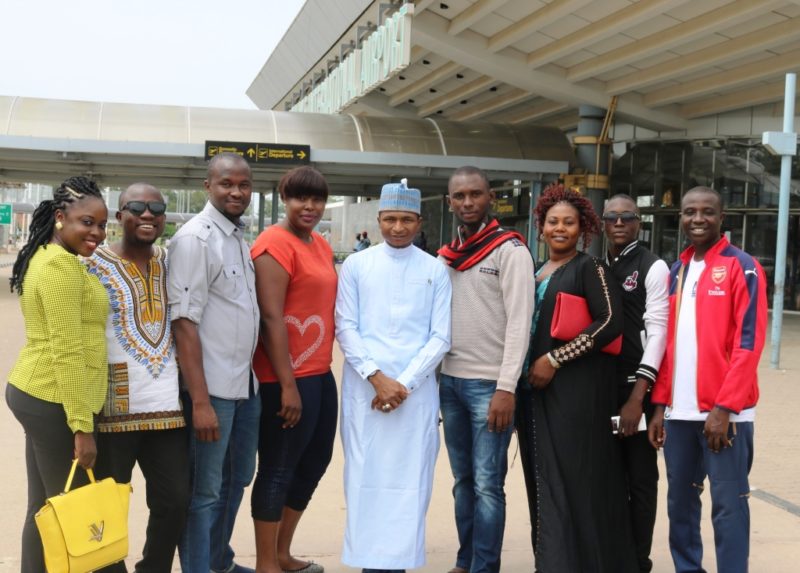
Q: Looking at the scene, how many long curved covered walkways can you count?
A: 1